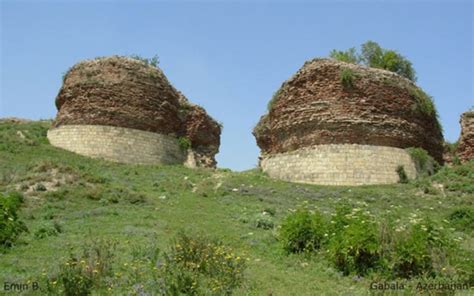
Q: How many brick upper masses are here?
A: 2